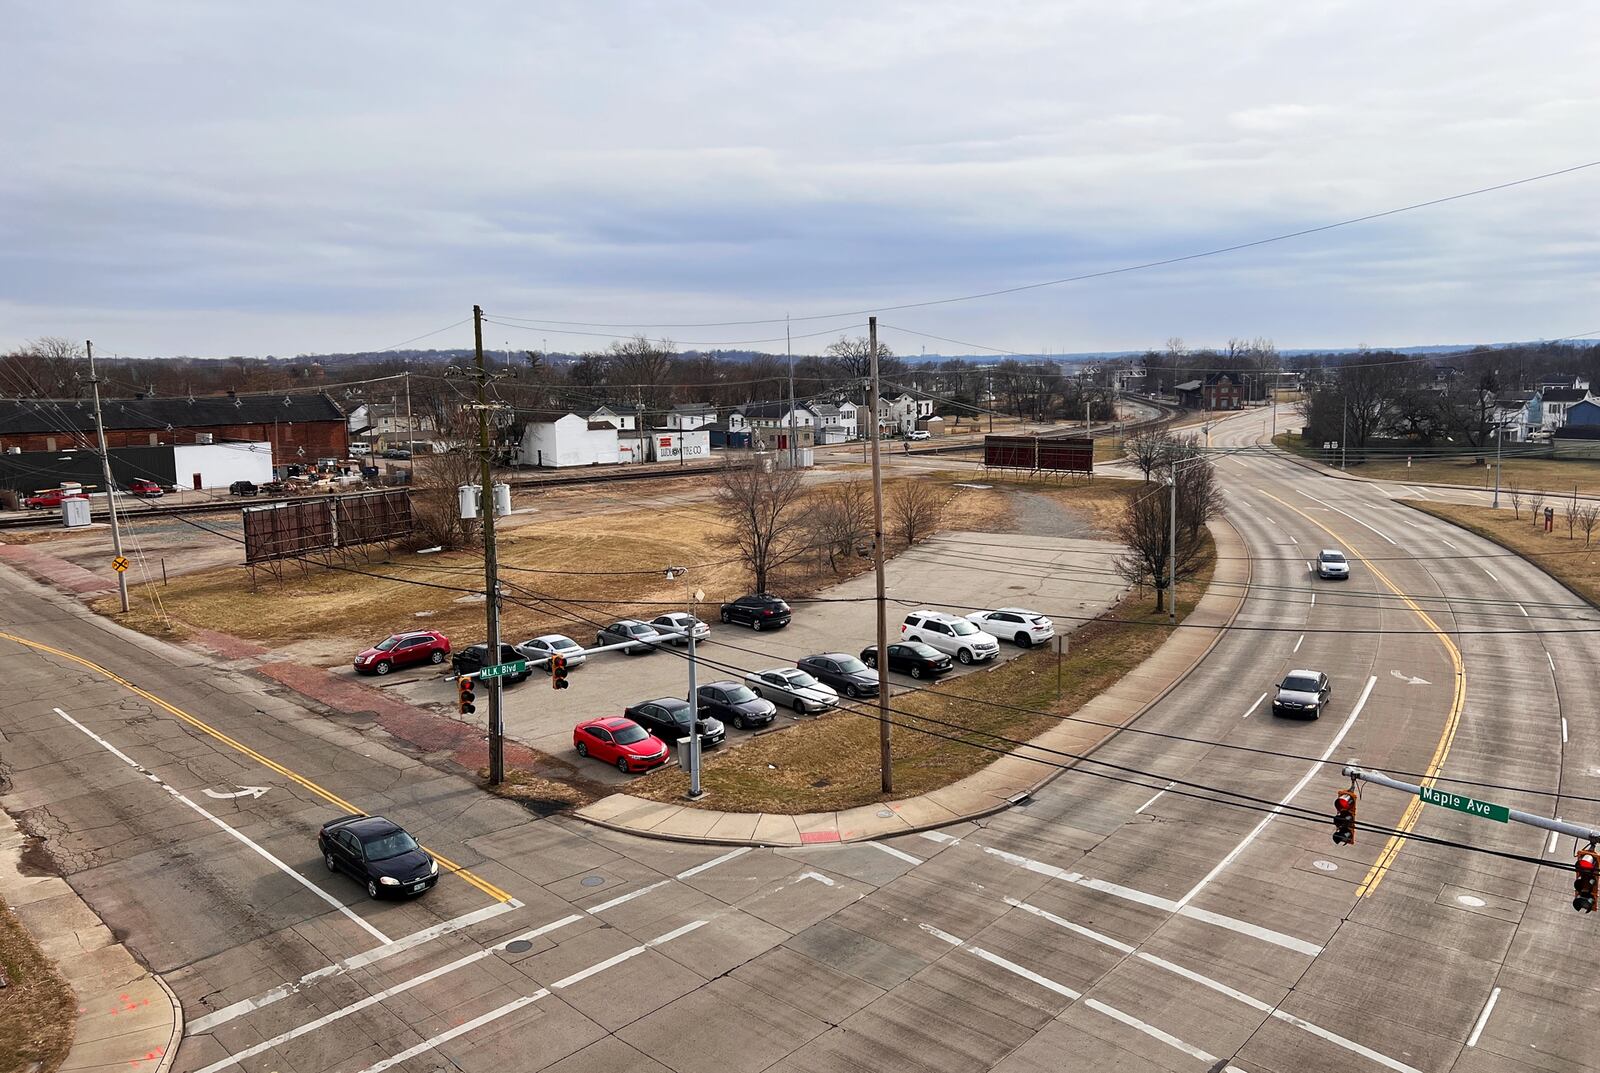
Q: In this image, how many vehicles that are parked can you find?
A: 14